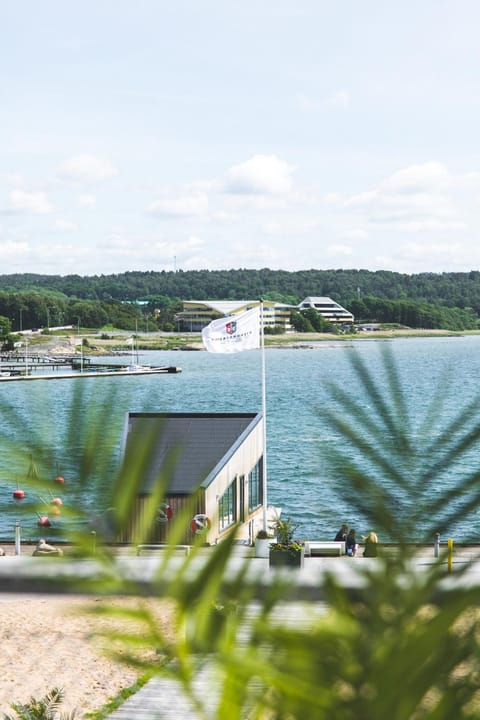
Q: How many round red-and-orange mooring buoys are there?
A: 5